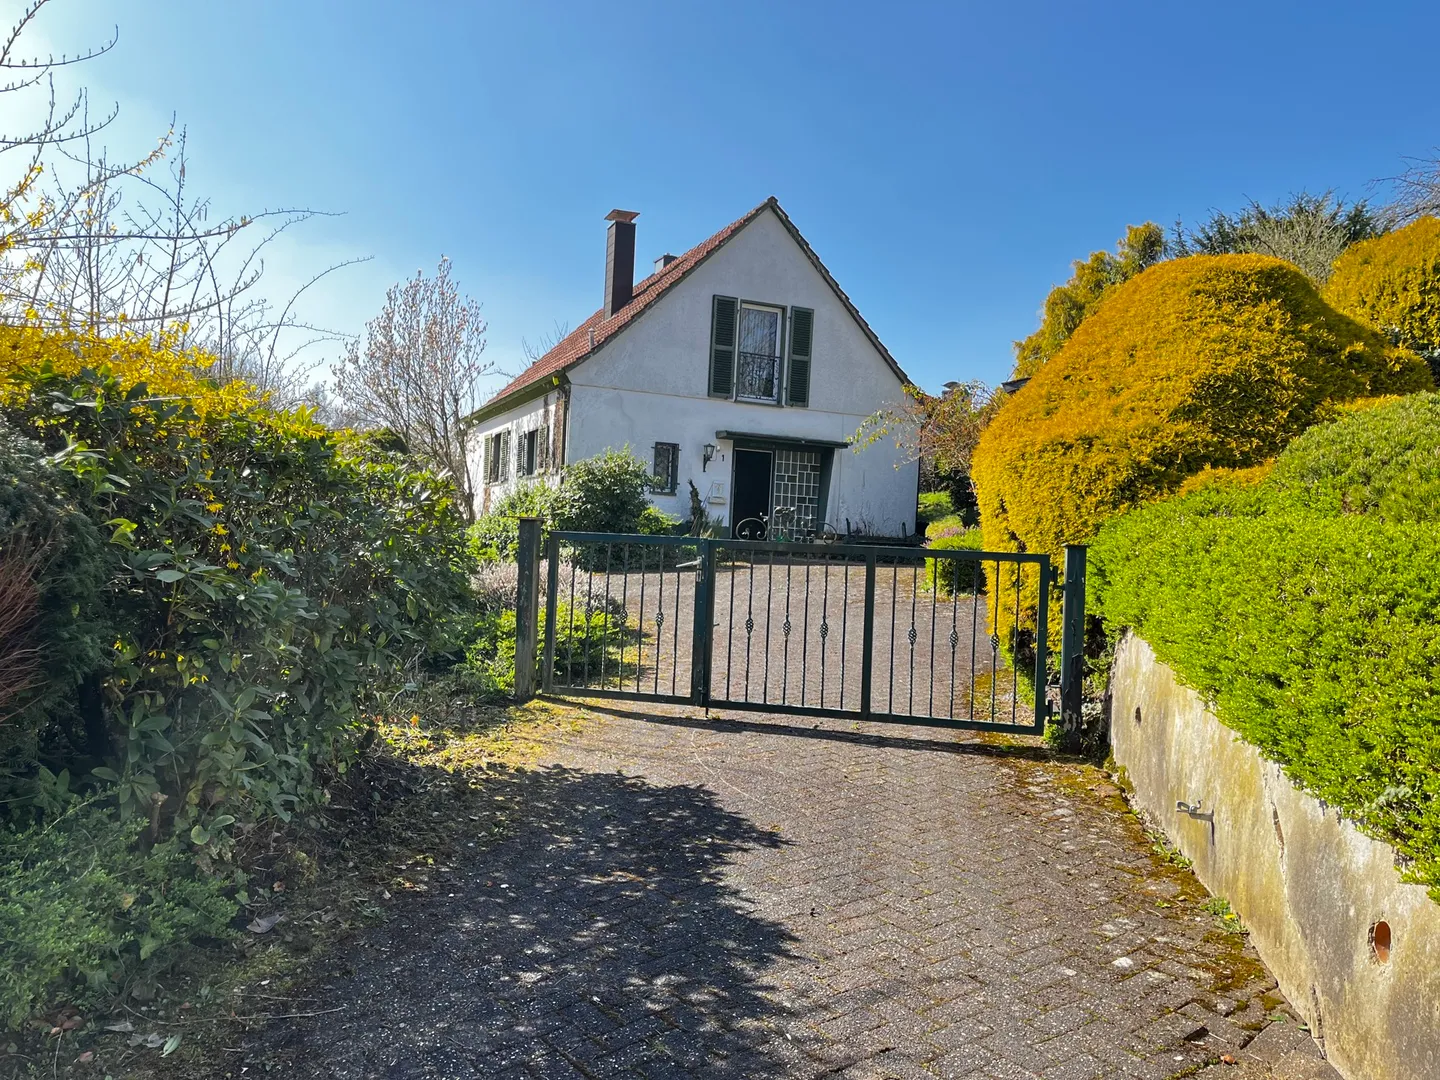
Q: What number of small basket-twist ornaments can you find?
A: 9